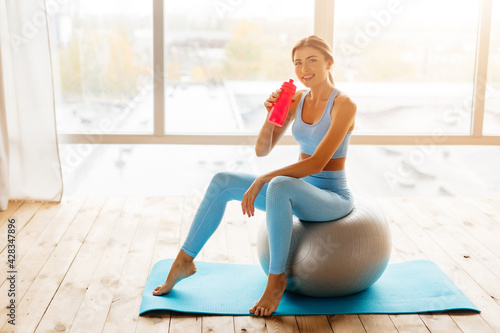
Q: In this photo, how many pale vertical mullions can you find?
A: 3